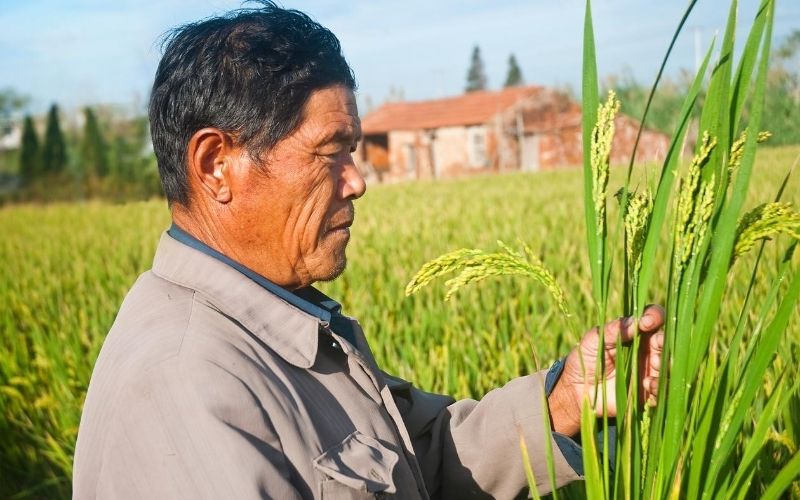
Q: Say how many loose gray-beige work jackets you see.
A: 1